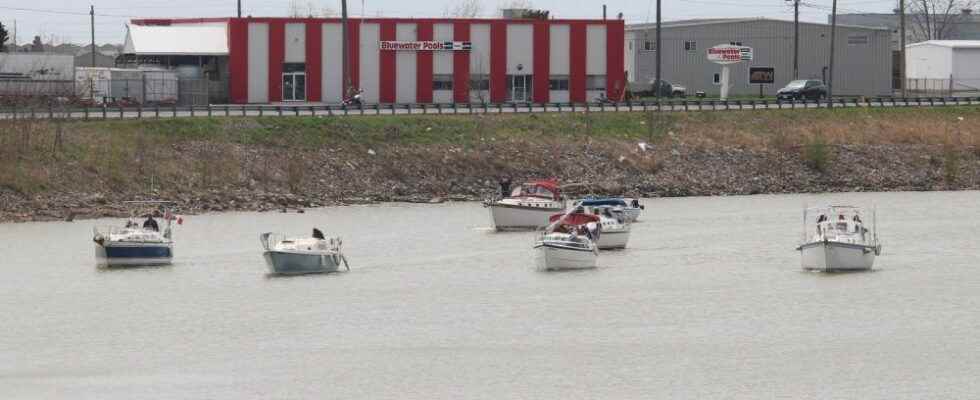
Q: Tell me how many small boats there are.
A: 7